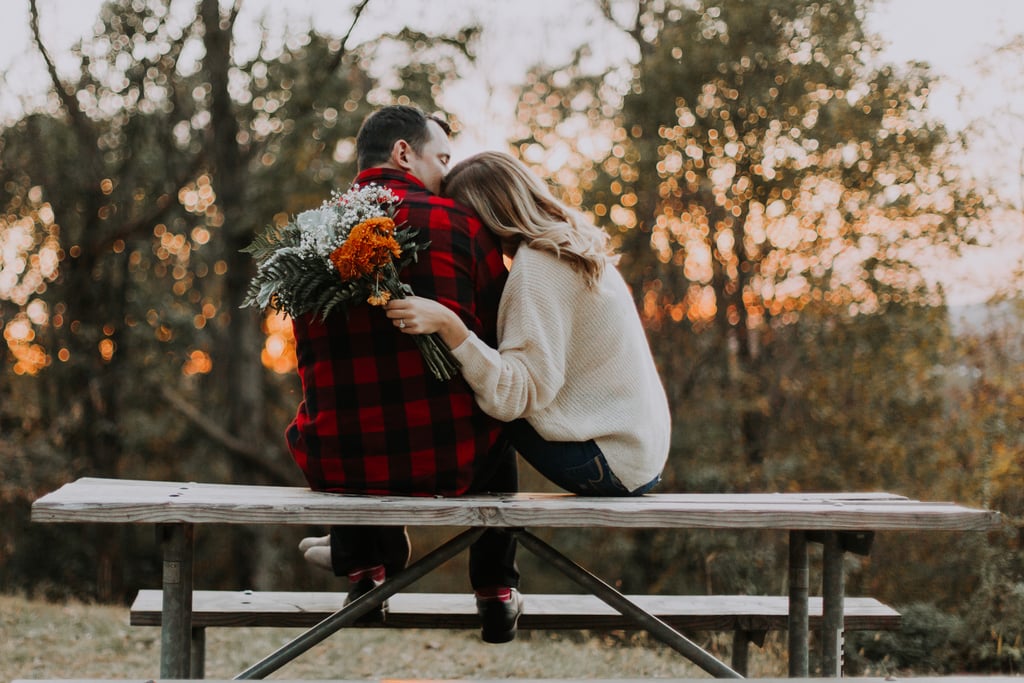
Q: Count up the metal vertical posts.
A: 5